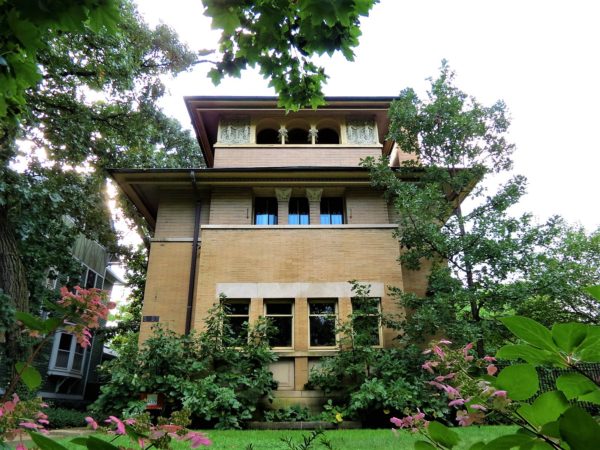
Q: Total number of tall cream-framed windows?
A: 4